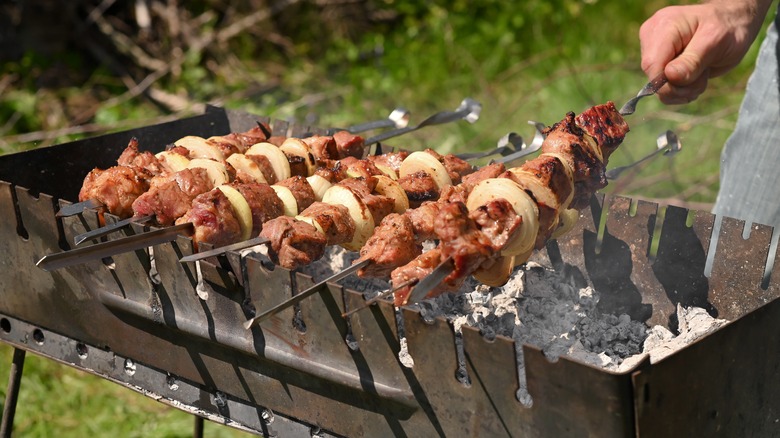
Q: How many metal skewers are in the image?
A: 7